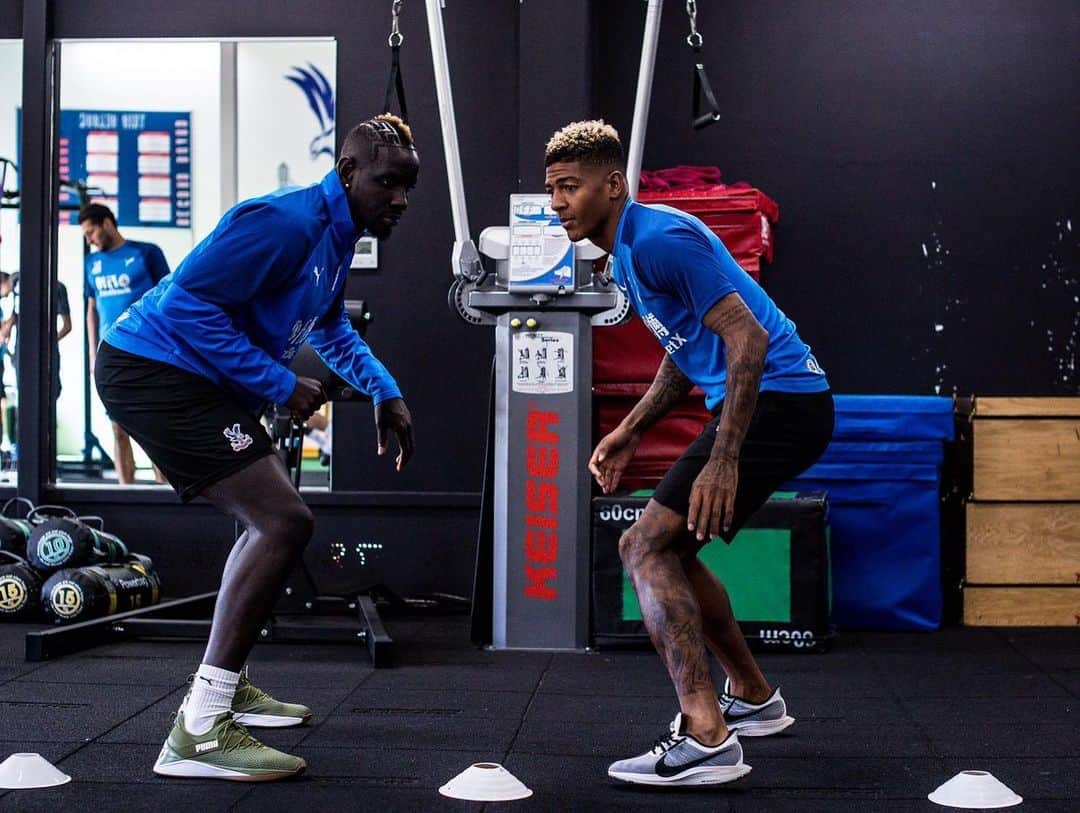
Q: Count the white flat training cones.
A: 3